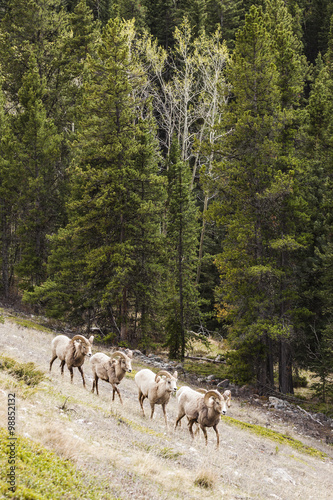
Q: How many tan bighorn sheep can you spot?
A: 4